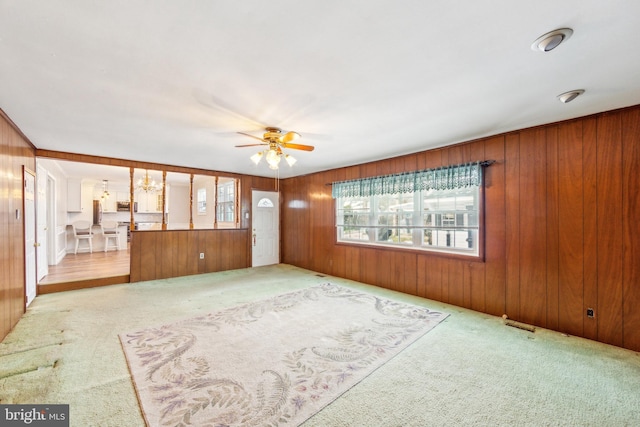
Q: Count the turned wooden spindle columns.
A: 5